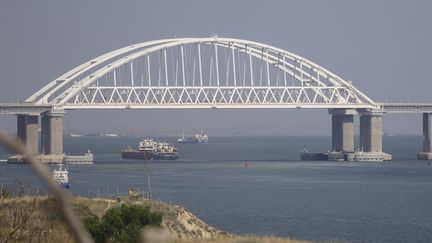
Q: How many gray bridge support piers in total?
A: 5